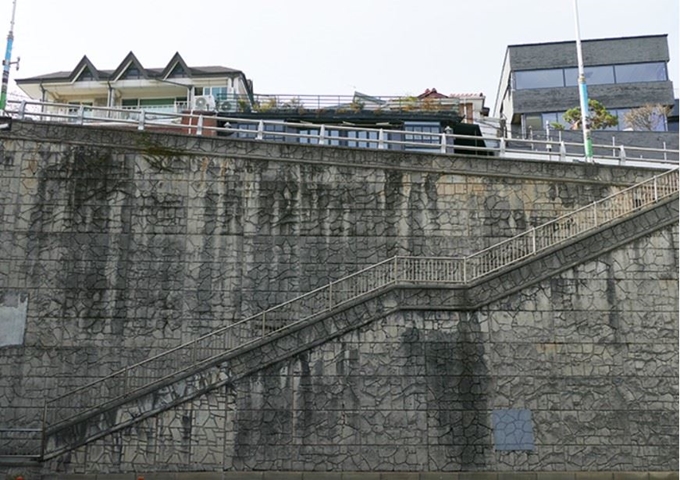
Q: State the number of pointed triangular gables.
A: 3